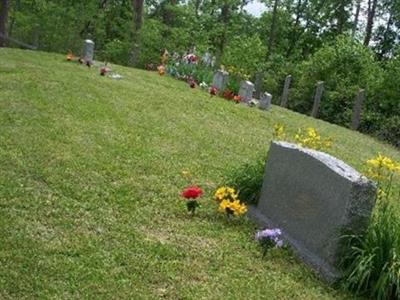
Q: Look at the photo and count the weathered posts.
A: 4